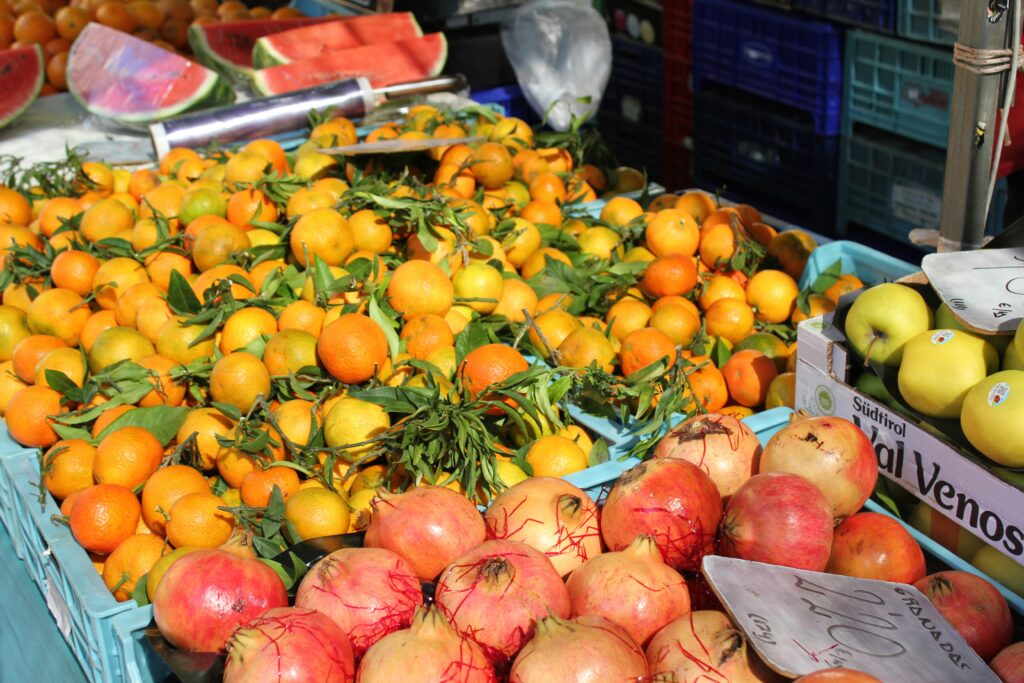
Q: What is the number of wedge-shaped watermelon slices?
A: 5